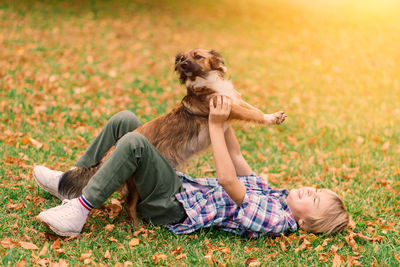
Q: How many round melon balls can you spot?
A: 0